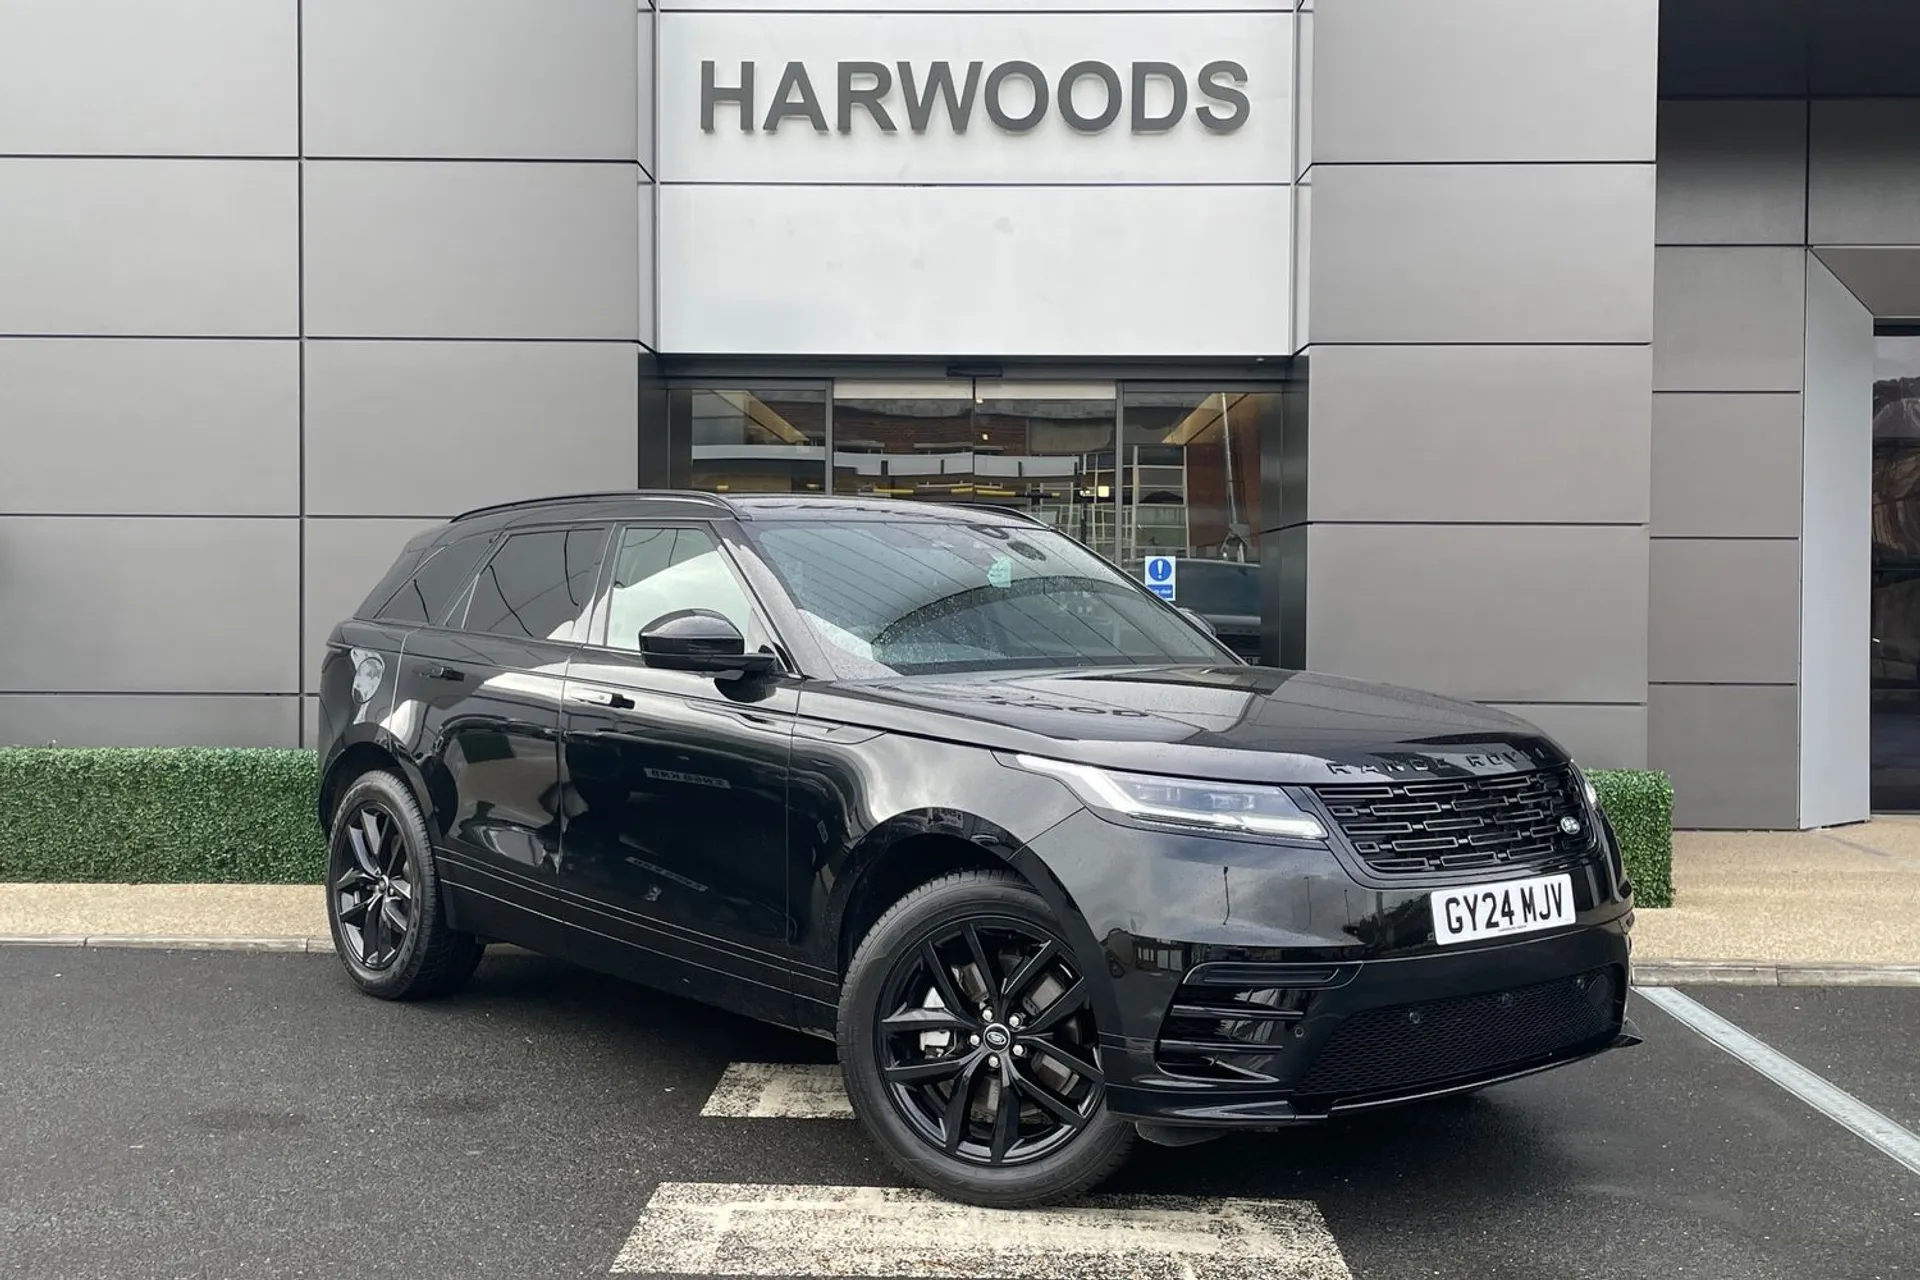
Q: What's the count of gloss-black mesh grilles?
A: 2